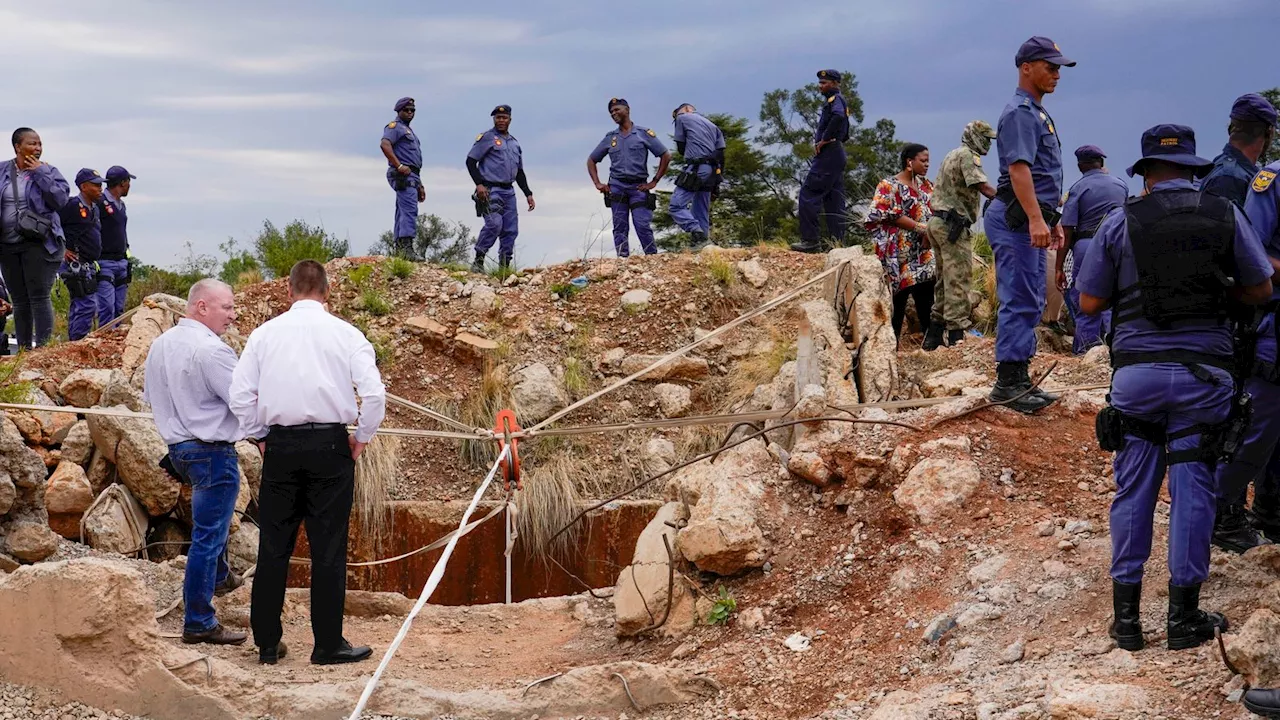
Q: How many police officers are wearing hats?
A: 11